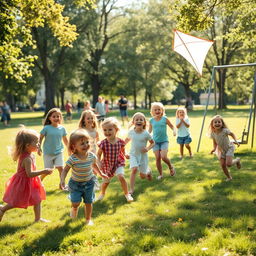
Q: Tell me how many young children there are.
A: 9